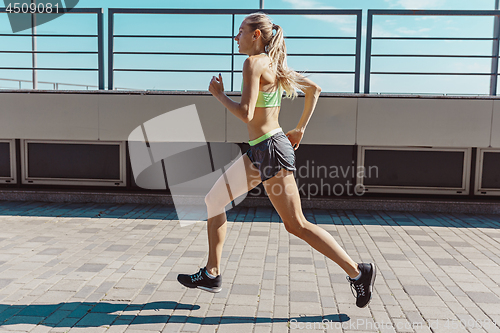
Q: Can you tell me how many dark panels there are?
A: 4